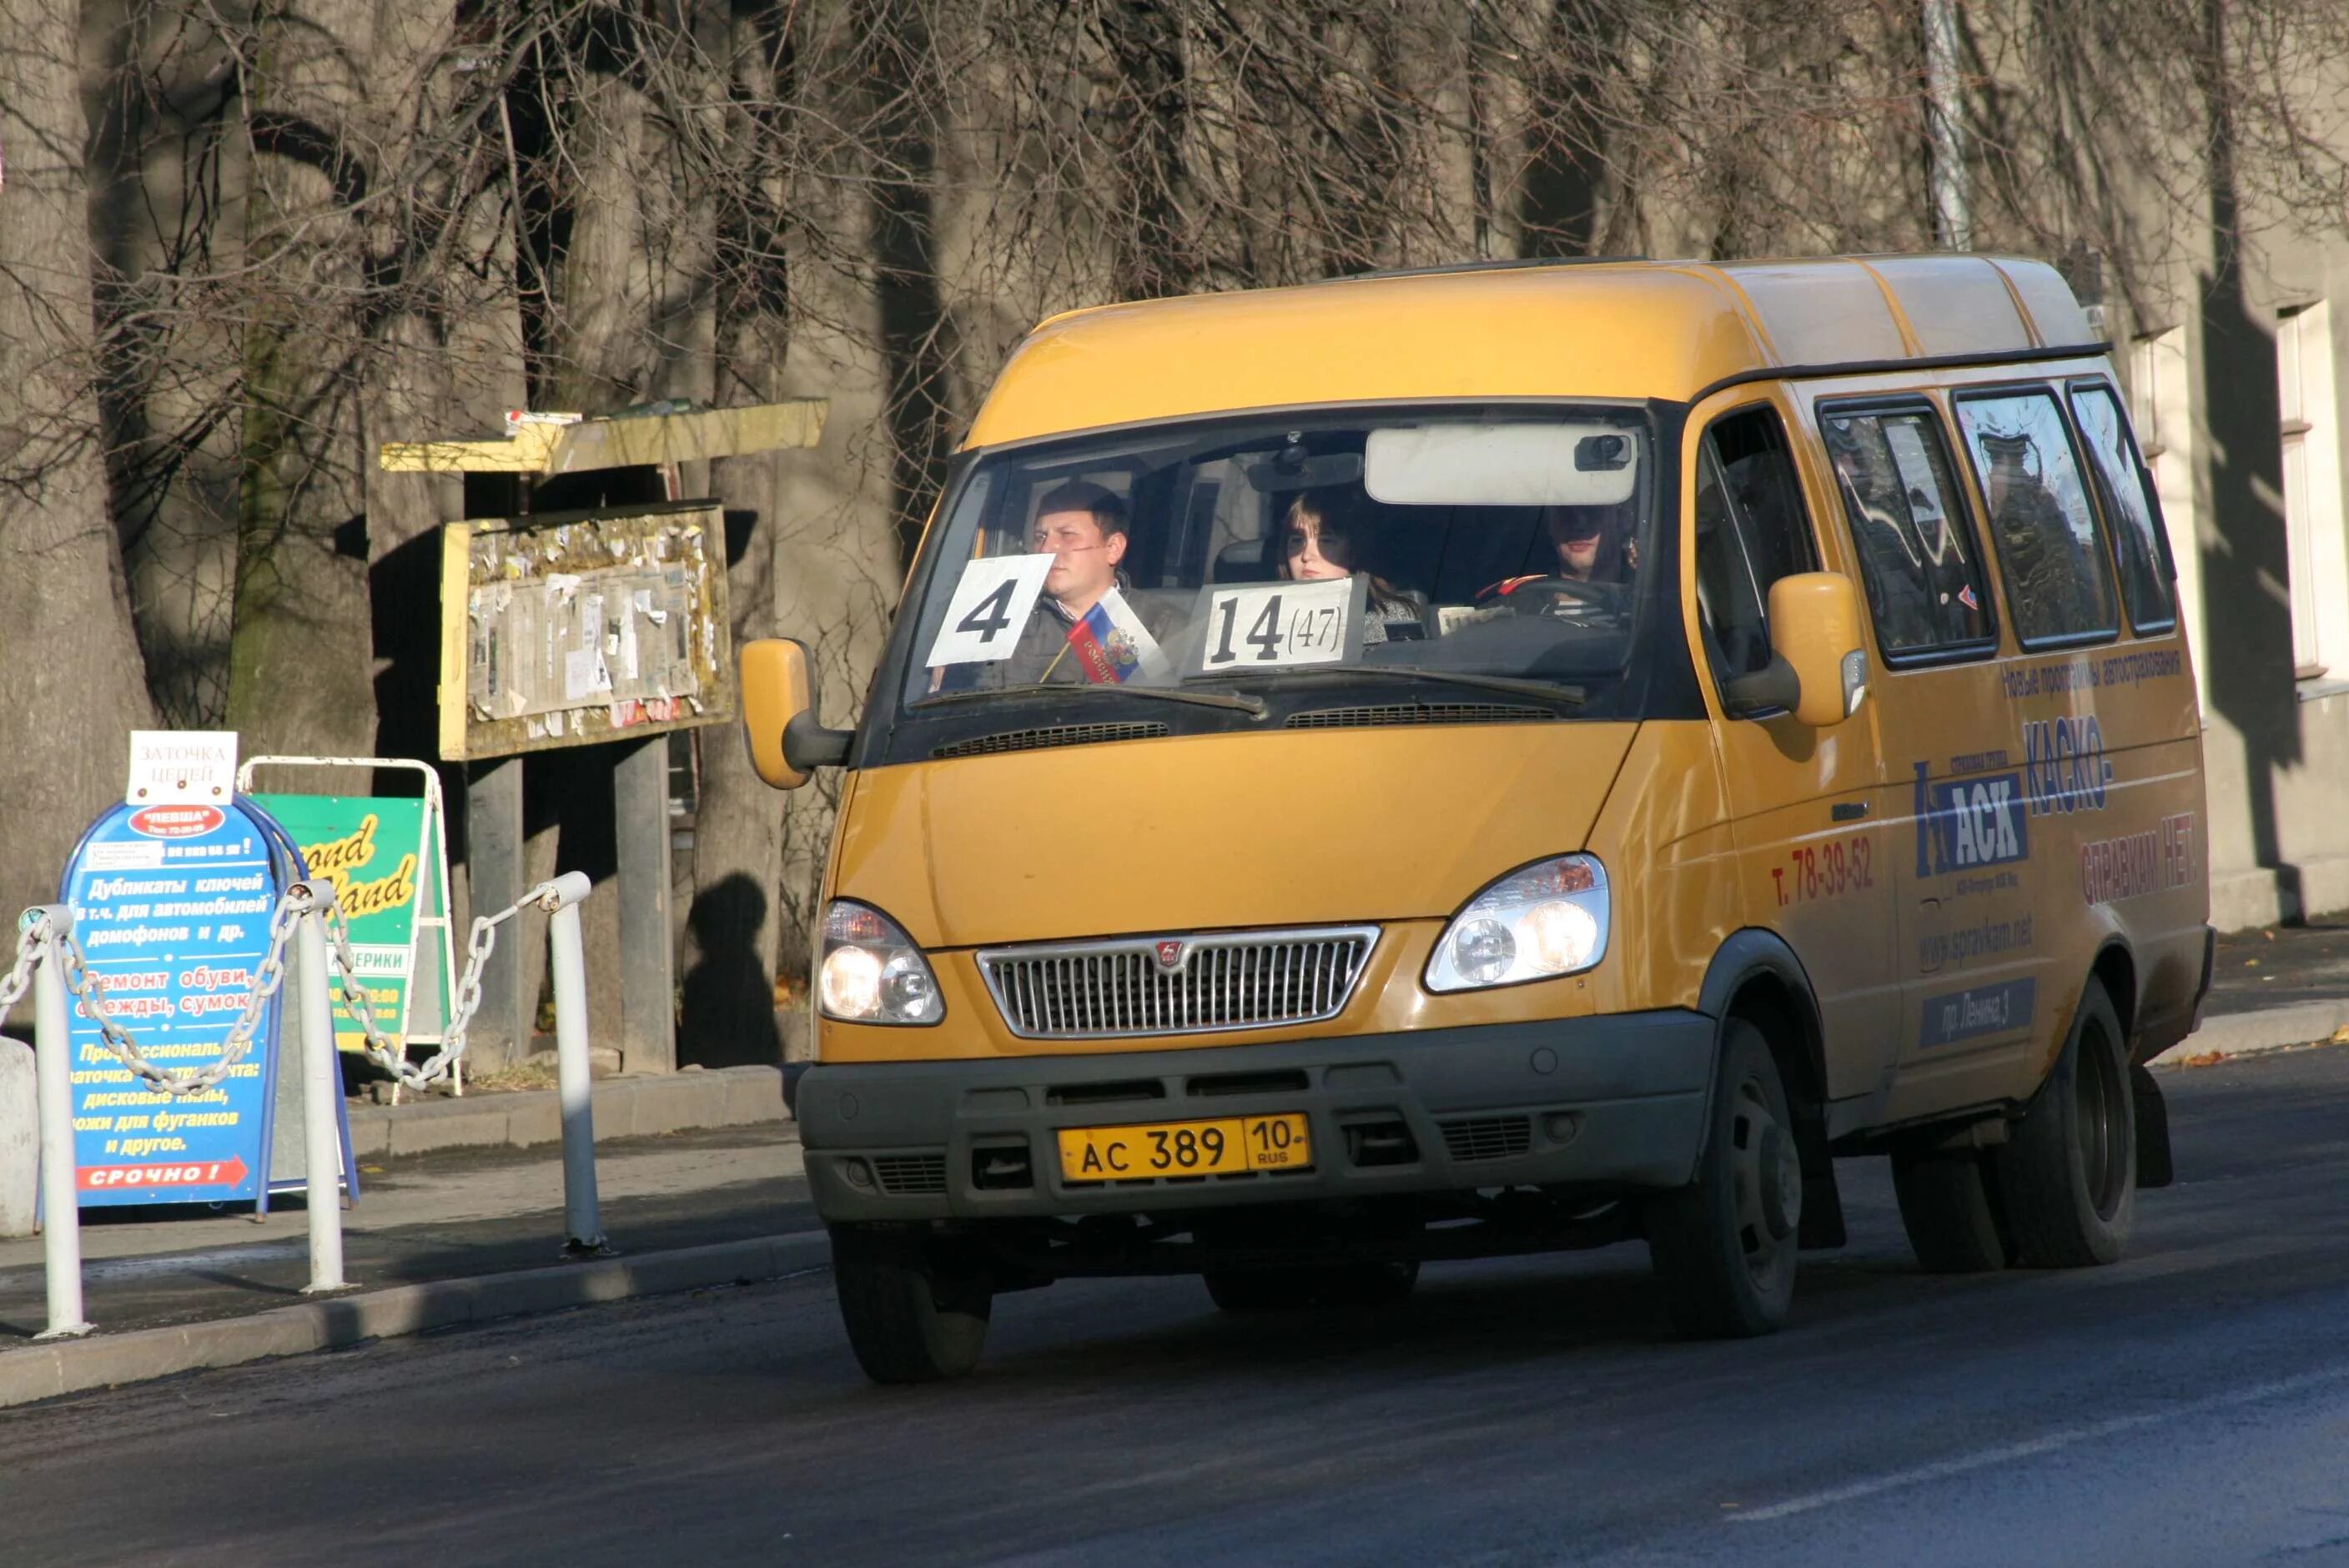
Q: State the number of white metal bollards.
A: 3